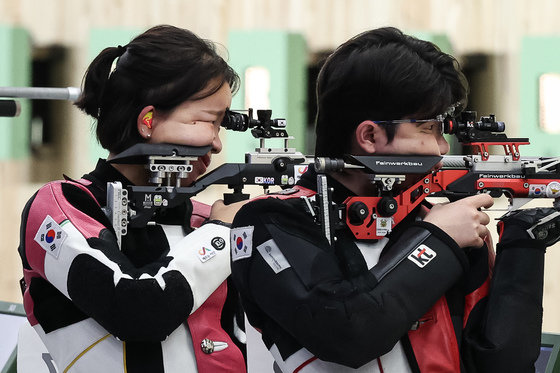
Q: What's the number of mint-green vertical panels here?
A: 5